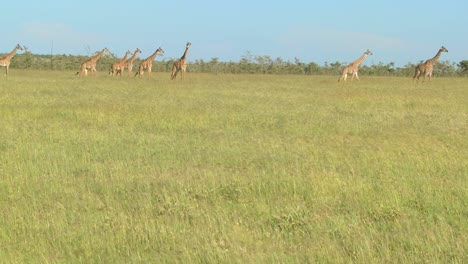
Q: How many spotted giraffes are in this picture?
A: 8